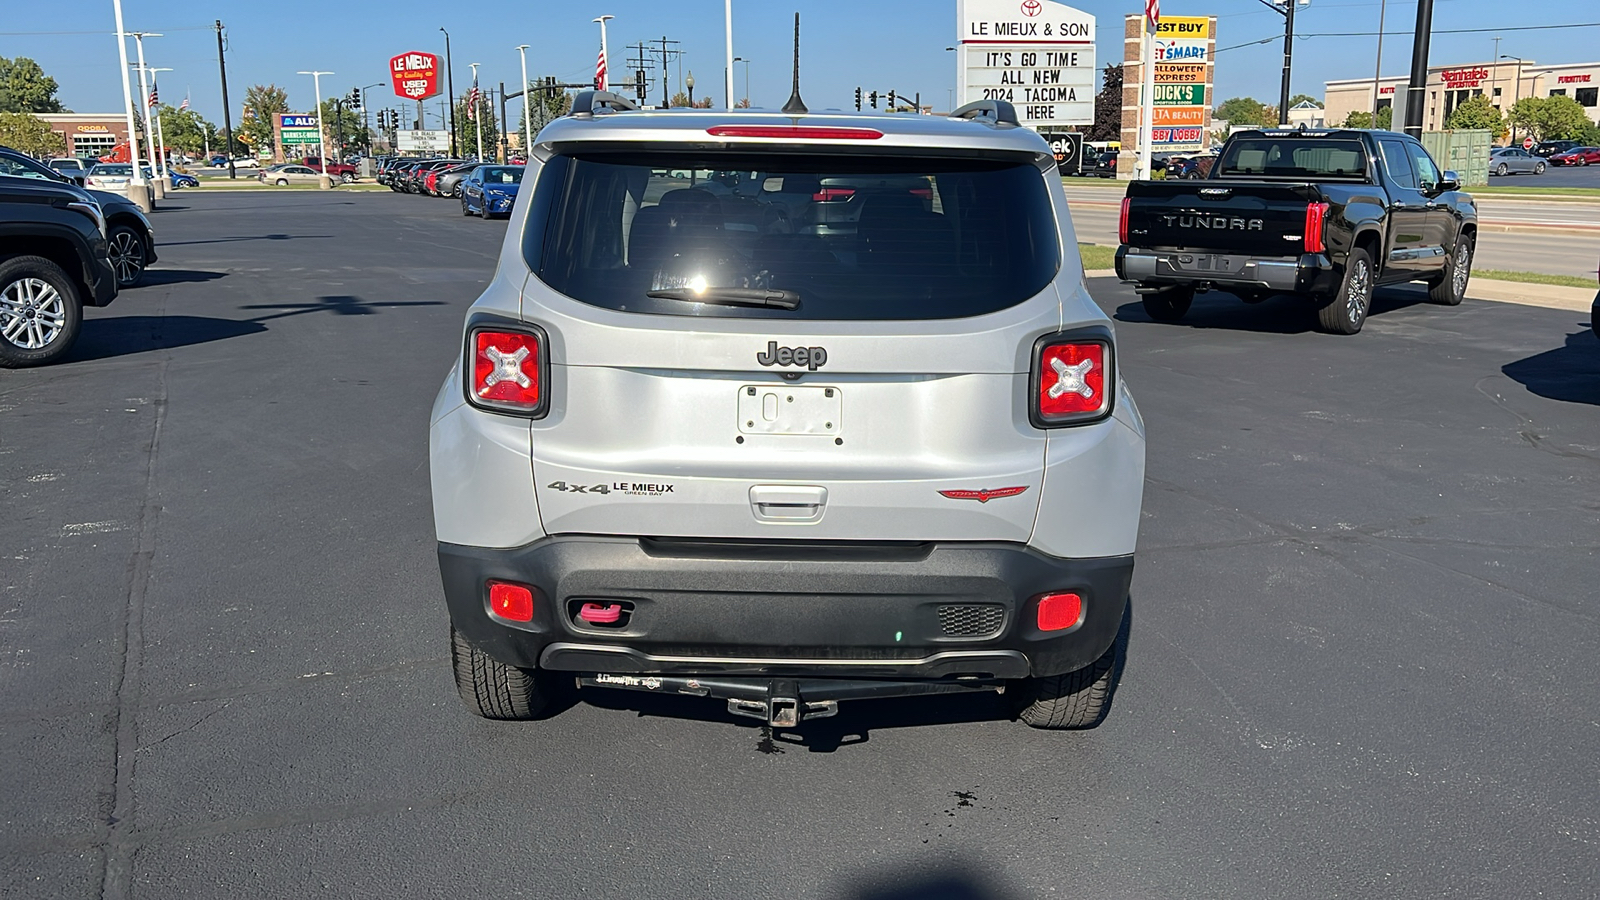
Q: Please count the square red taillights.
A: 2